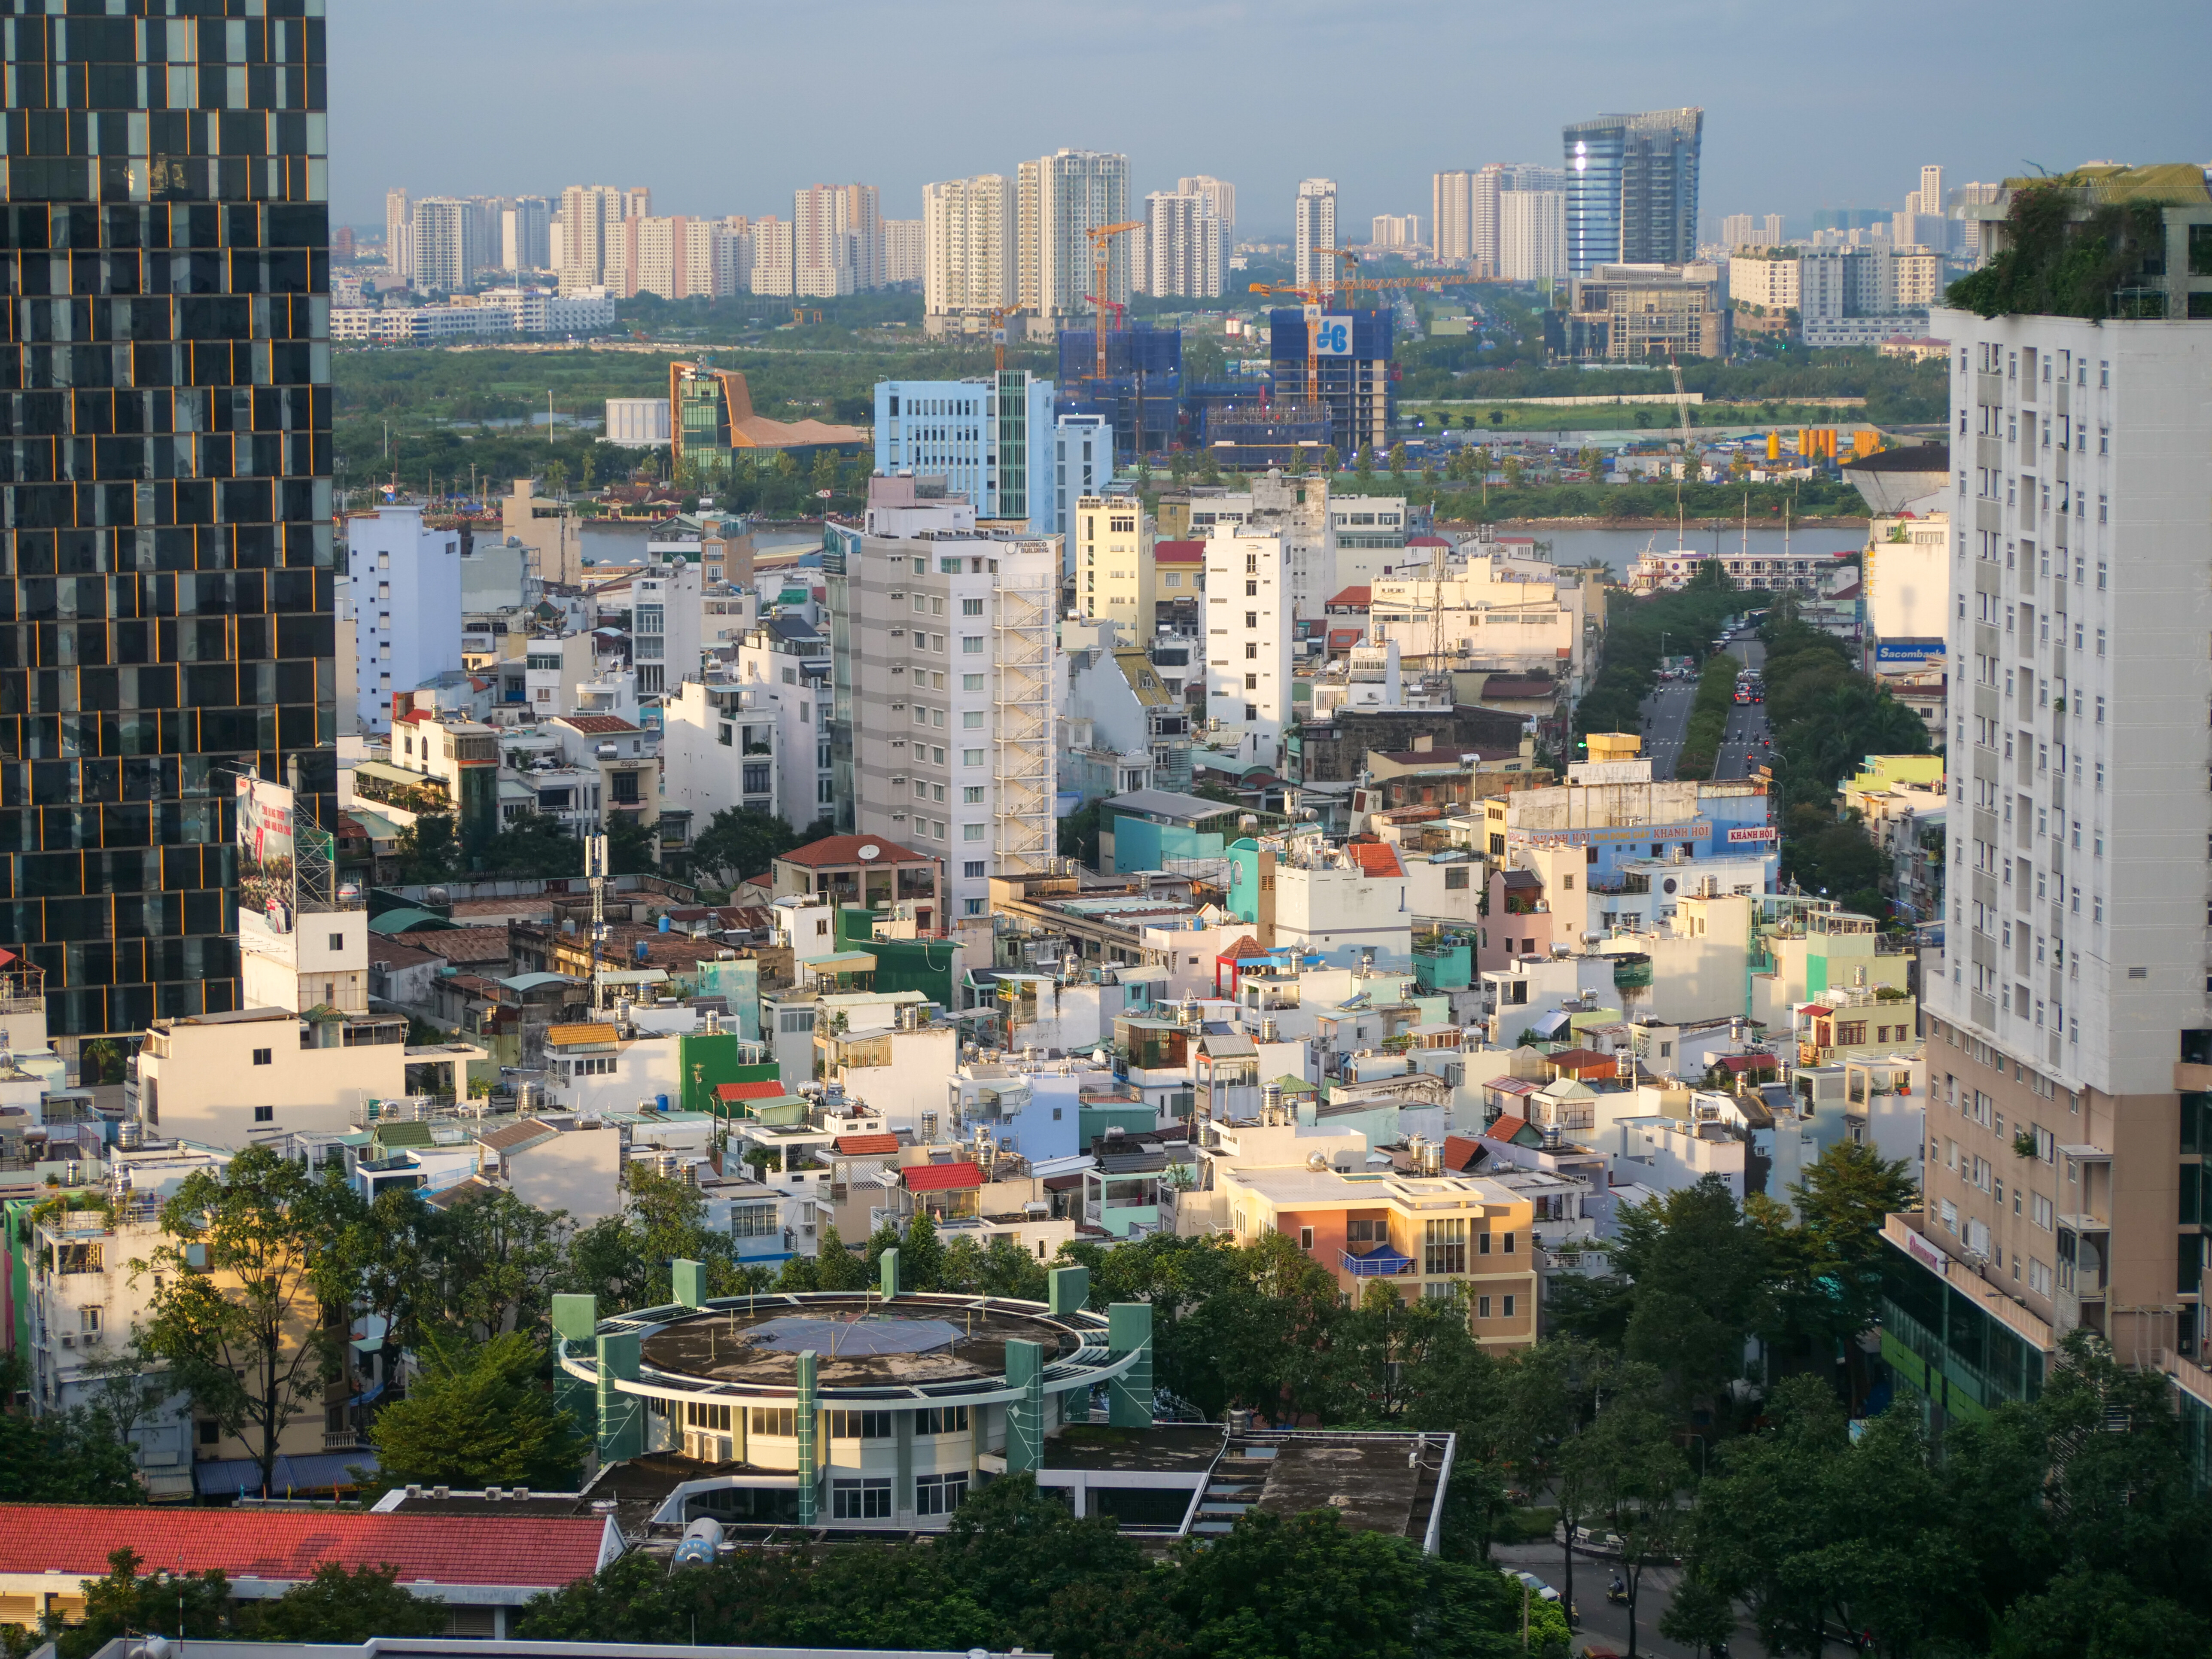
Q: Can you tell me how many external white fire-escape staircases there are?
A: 1